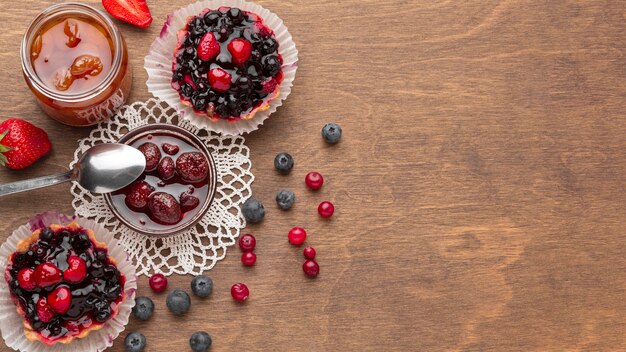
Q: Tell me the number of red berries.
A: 9